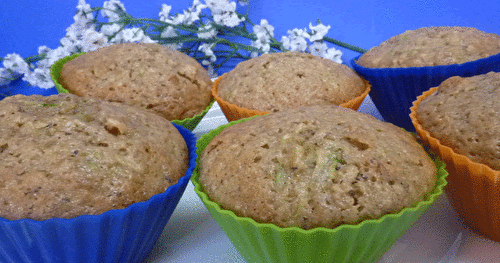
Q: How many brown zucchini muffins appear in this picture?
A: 6